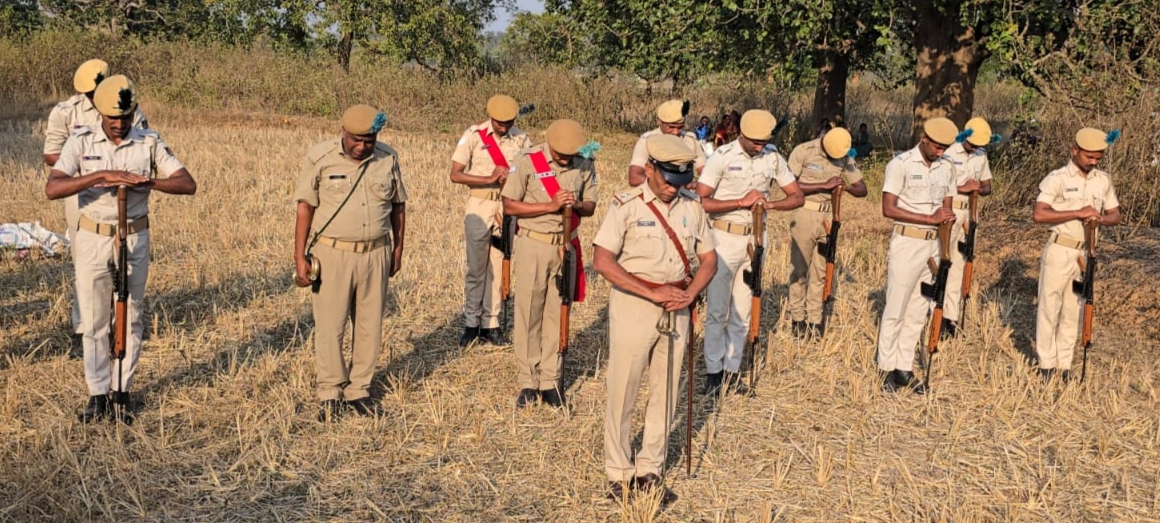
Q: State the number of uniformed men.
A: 12